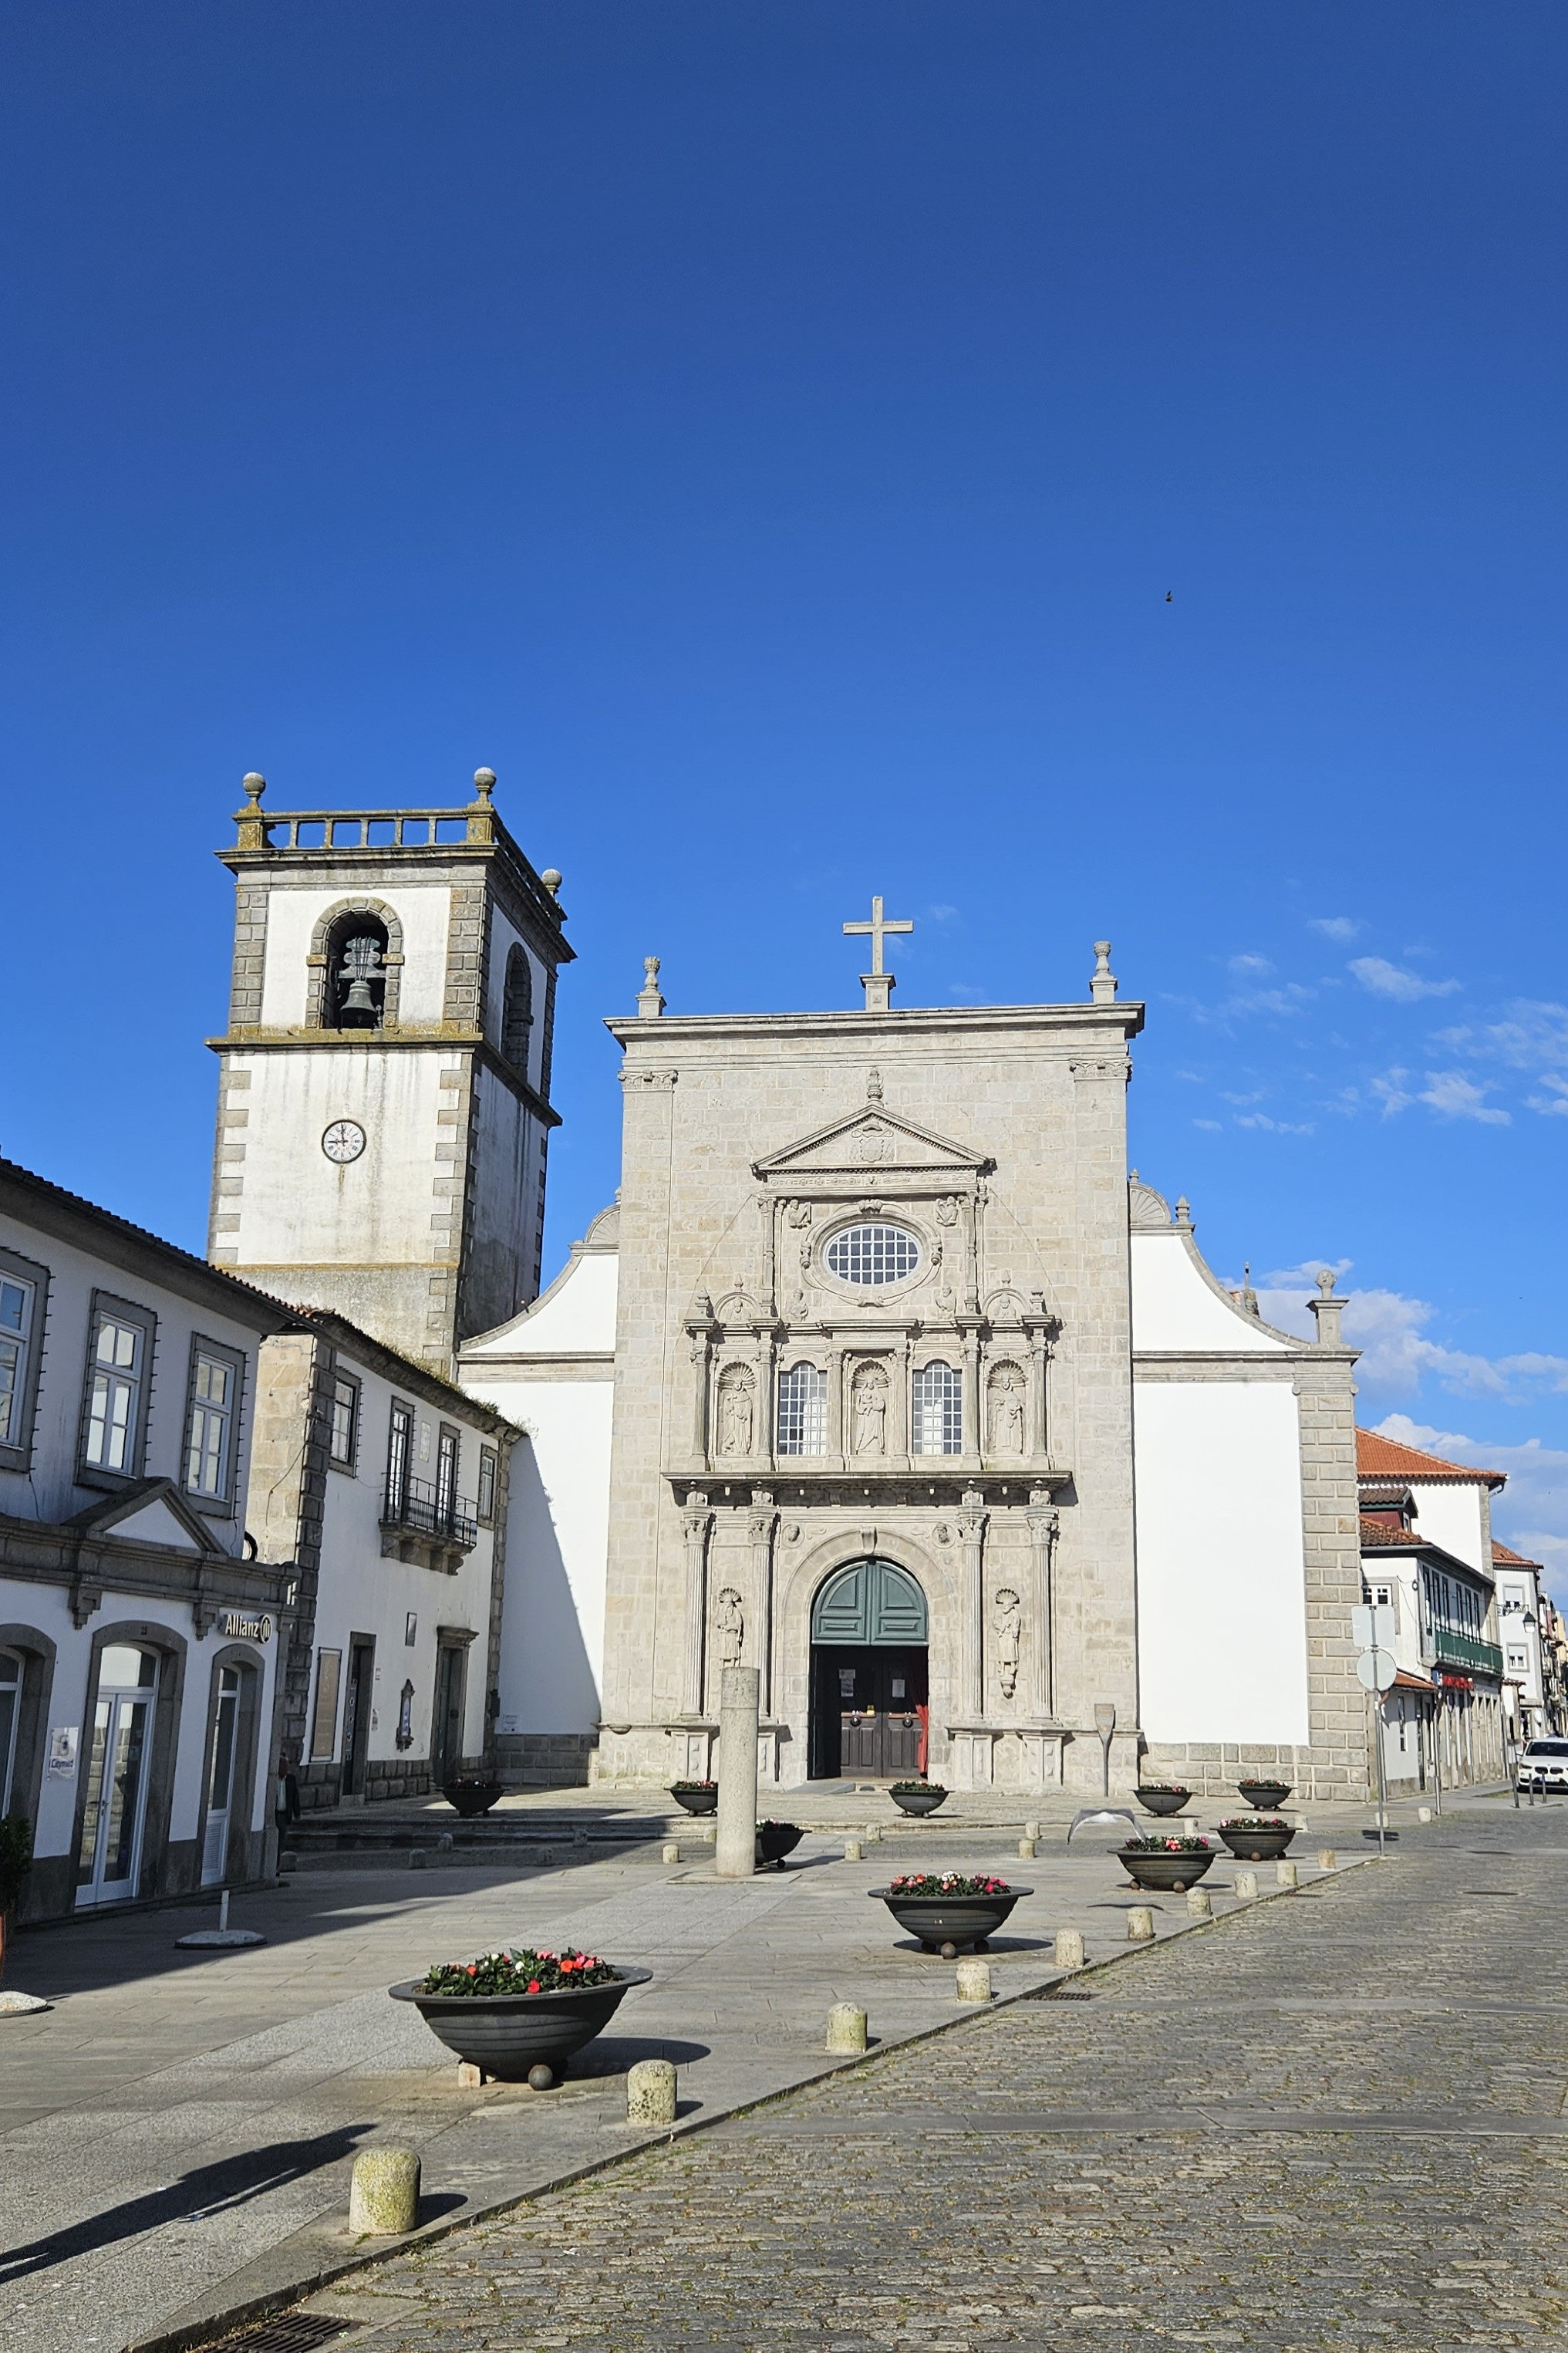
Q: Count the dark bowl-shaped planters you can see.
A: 10